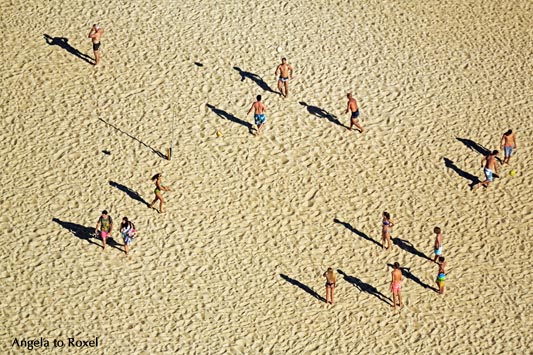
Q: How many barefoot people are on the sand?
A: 14